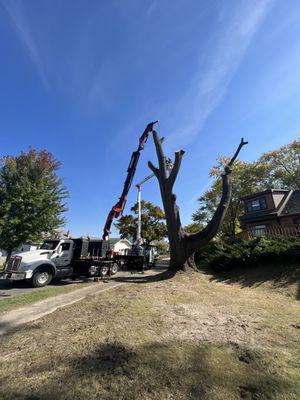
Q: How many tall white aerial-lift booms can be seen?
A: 1